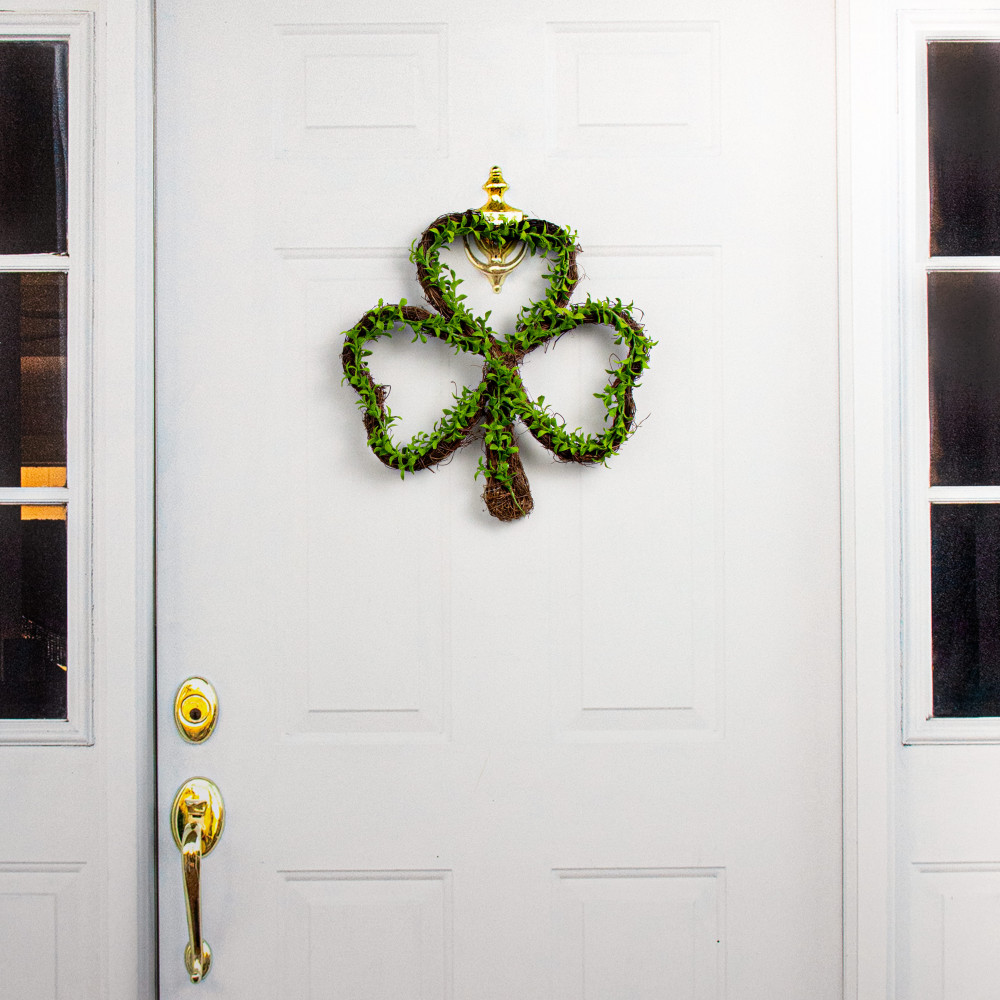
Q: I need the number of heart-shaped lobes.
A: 3